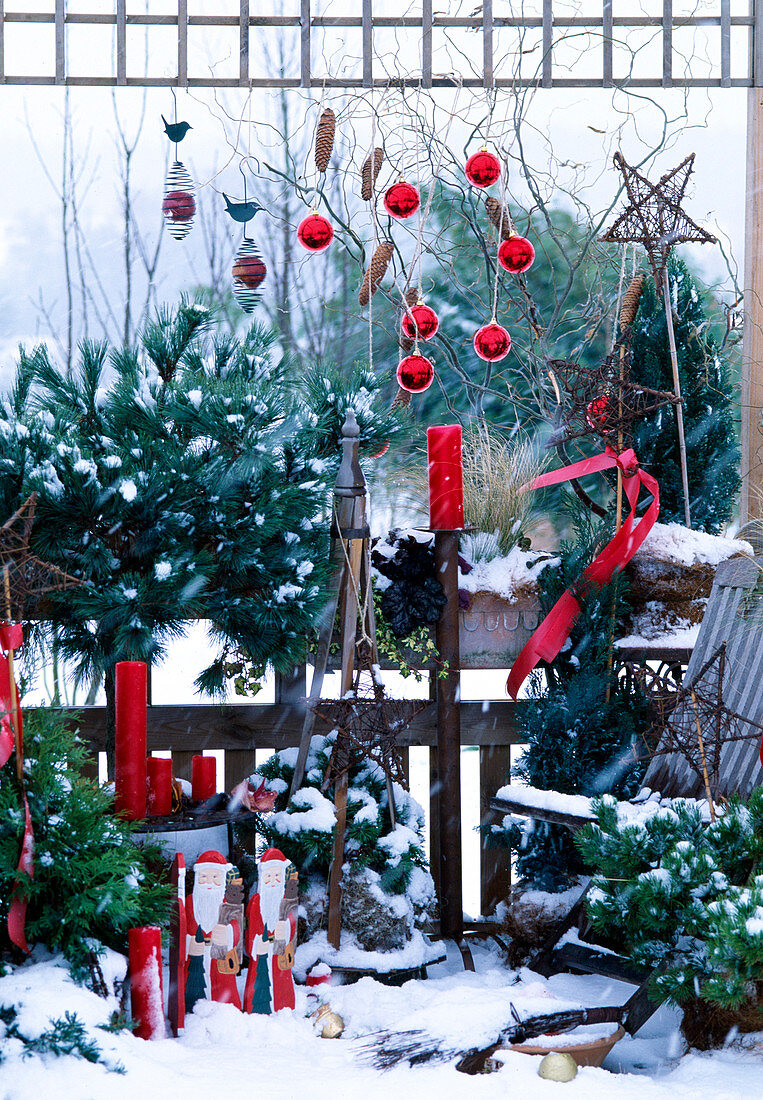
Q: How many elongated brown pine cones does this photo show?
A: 7